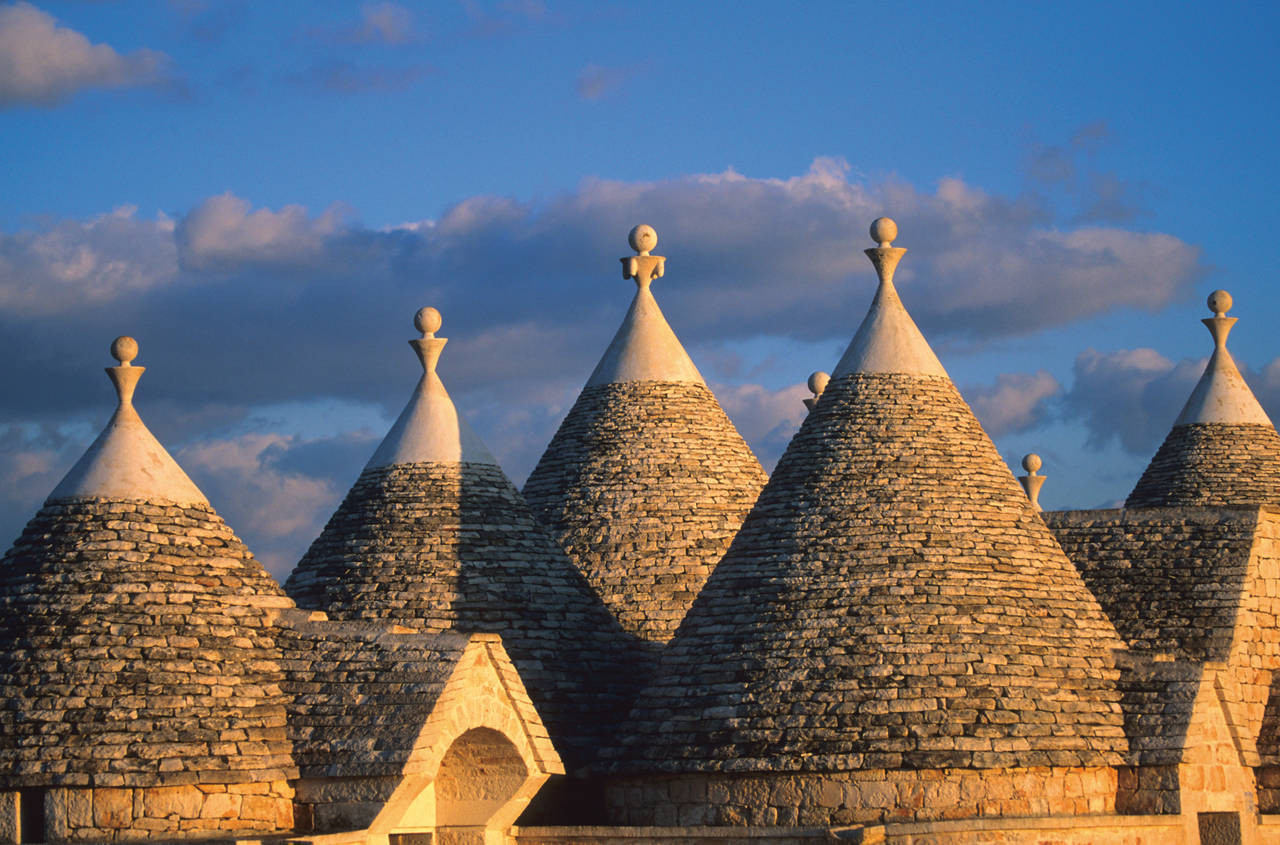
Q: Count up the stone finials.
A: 7